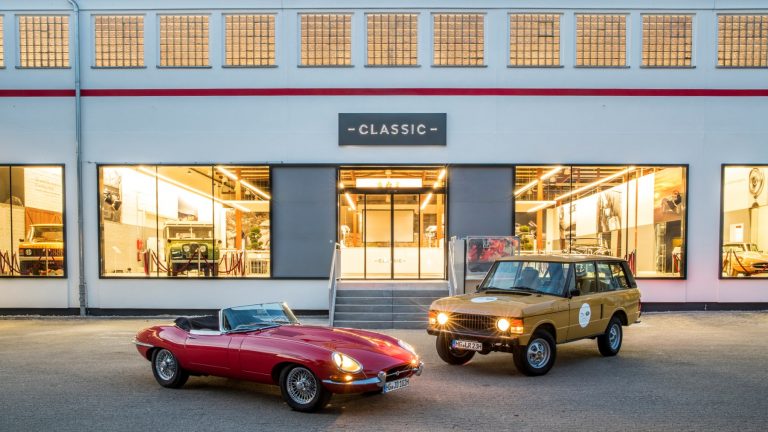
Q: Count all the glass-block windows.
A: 12